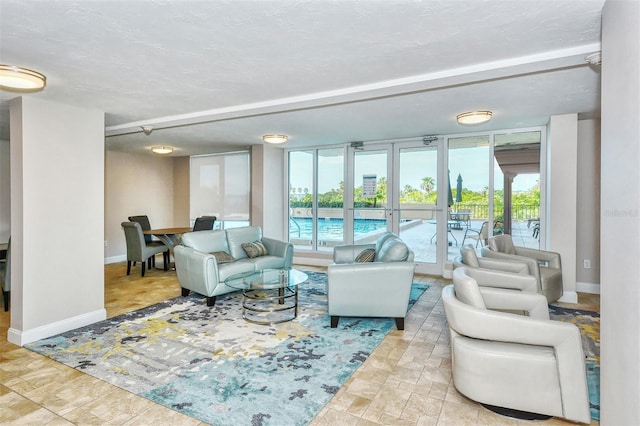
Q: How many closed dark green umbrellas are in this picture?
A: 2